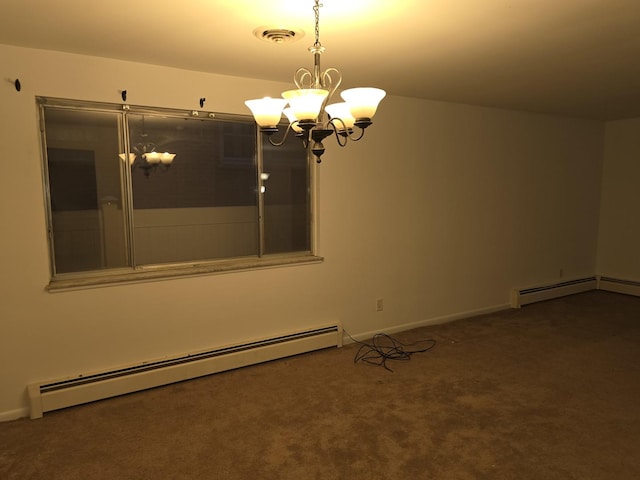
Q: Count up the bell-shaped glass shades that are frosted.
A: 5